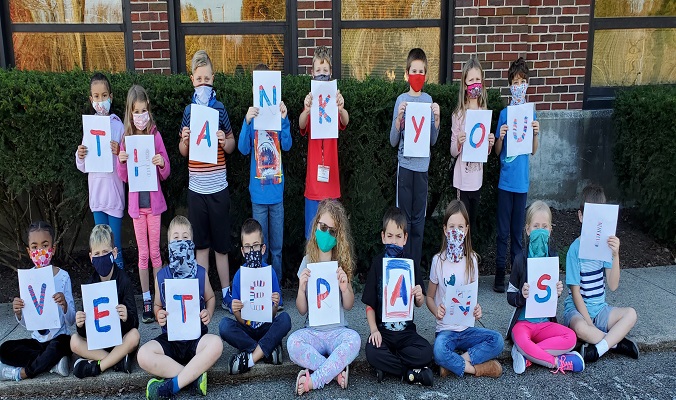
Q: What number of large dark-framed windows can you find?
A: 4